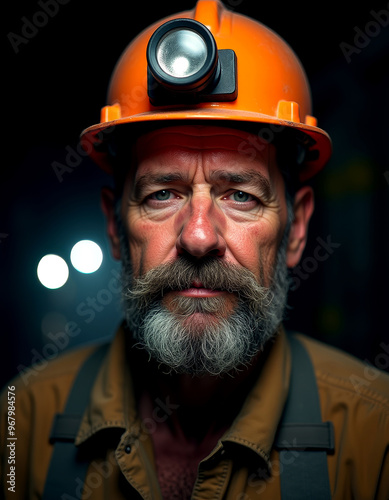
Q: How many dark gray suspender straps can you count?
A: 2